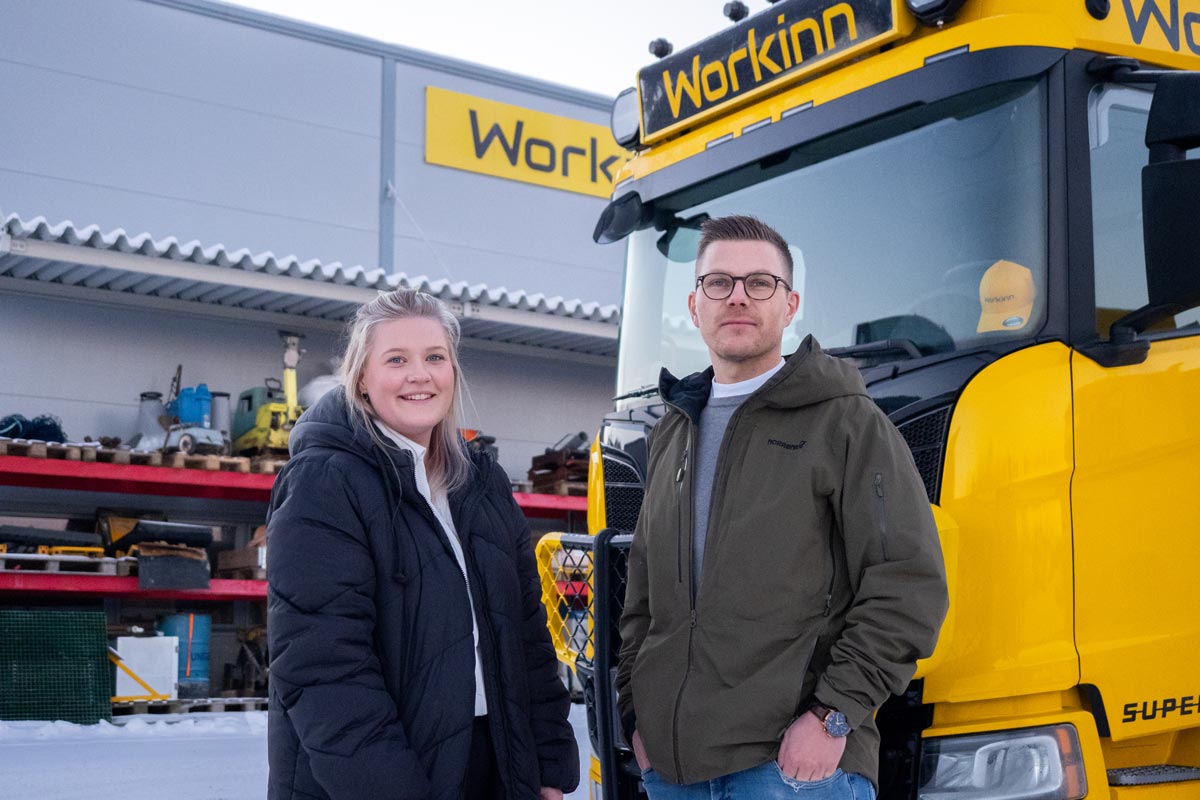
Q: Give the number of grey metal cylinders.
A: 2